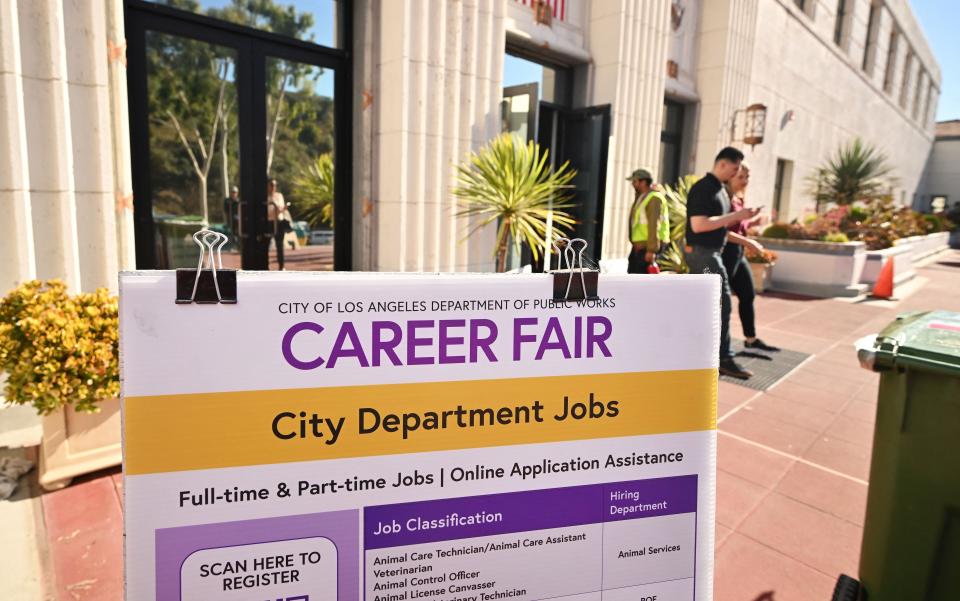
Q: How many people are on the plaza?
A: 3